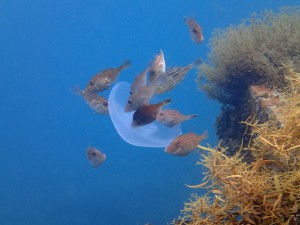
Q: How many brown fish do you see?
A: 11